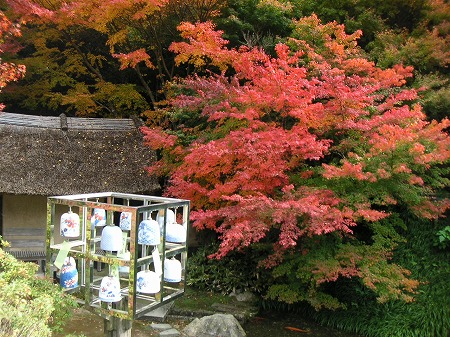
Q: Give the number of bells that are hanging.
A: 12